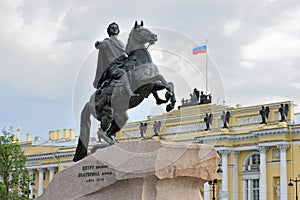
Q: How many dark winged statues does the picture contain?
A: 6